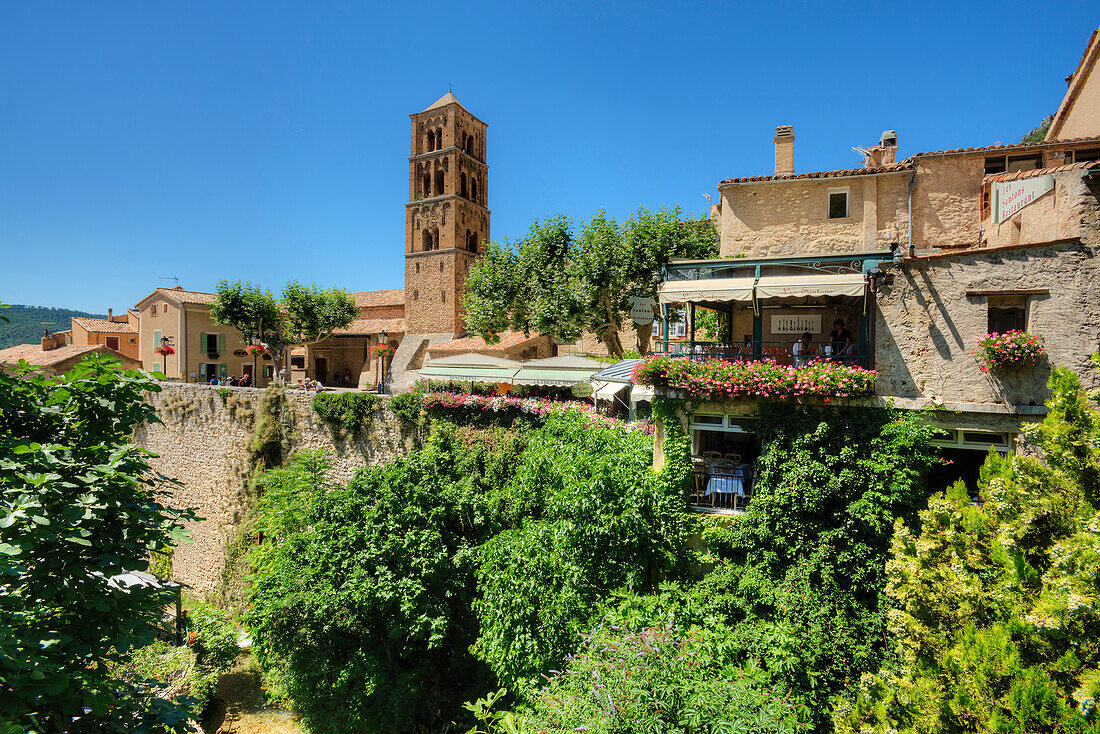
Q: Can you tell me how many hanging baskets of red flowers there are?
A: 3